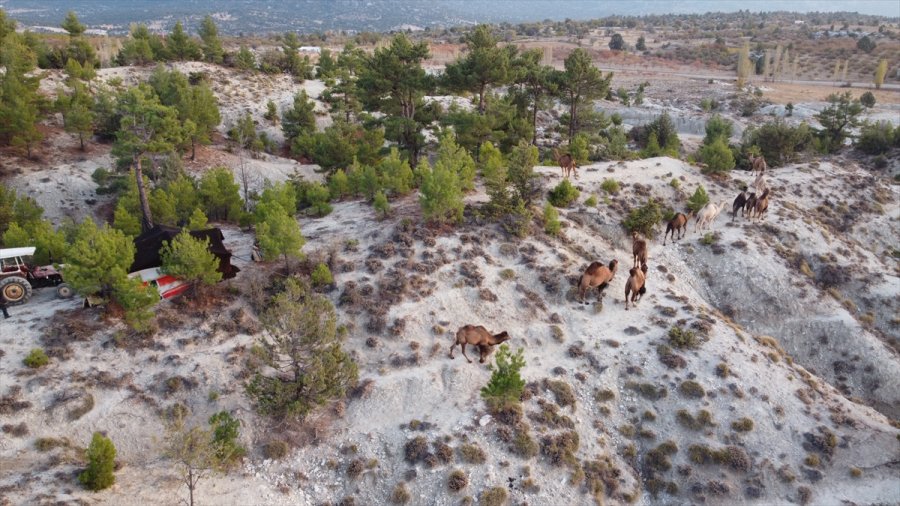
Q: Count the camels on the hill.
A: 12